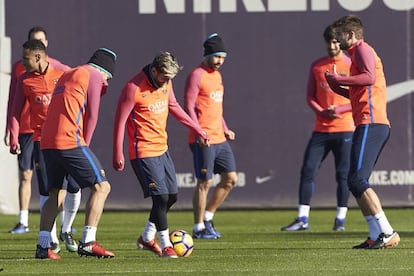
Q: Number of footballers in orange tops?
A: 7